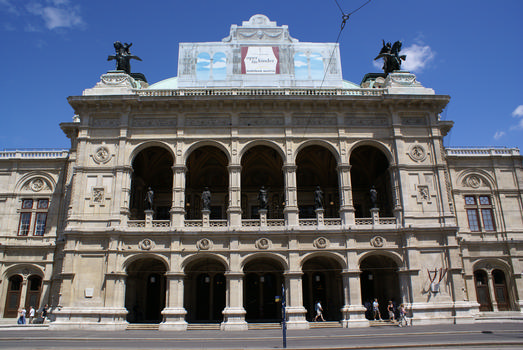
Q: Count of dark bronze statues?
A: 7